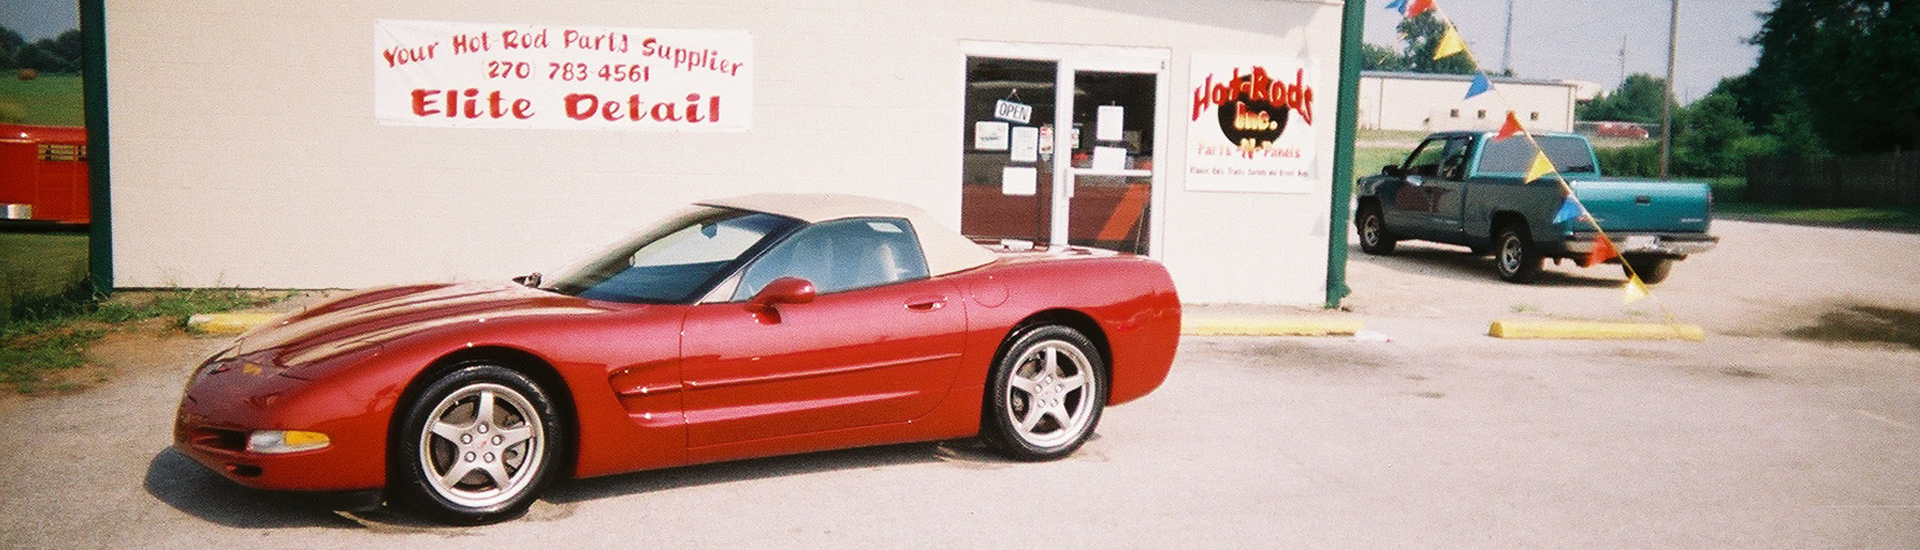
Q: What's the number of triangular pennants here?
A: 9